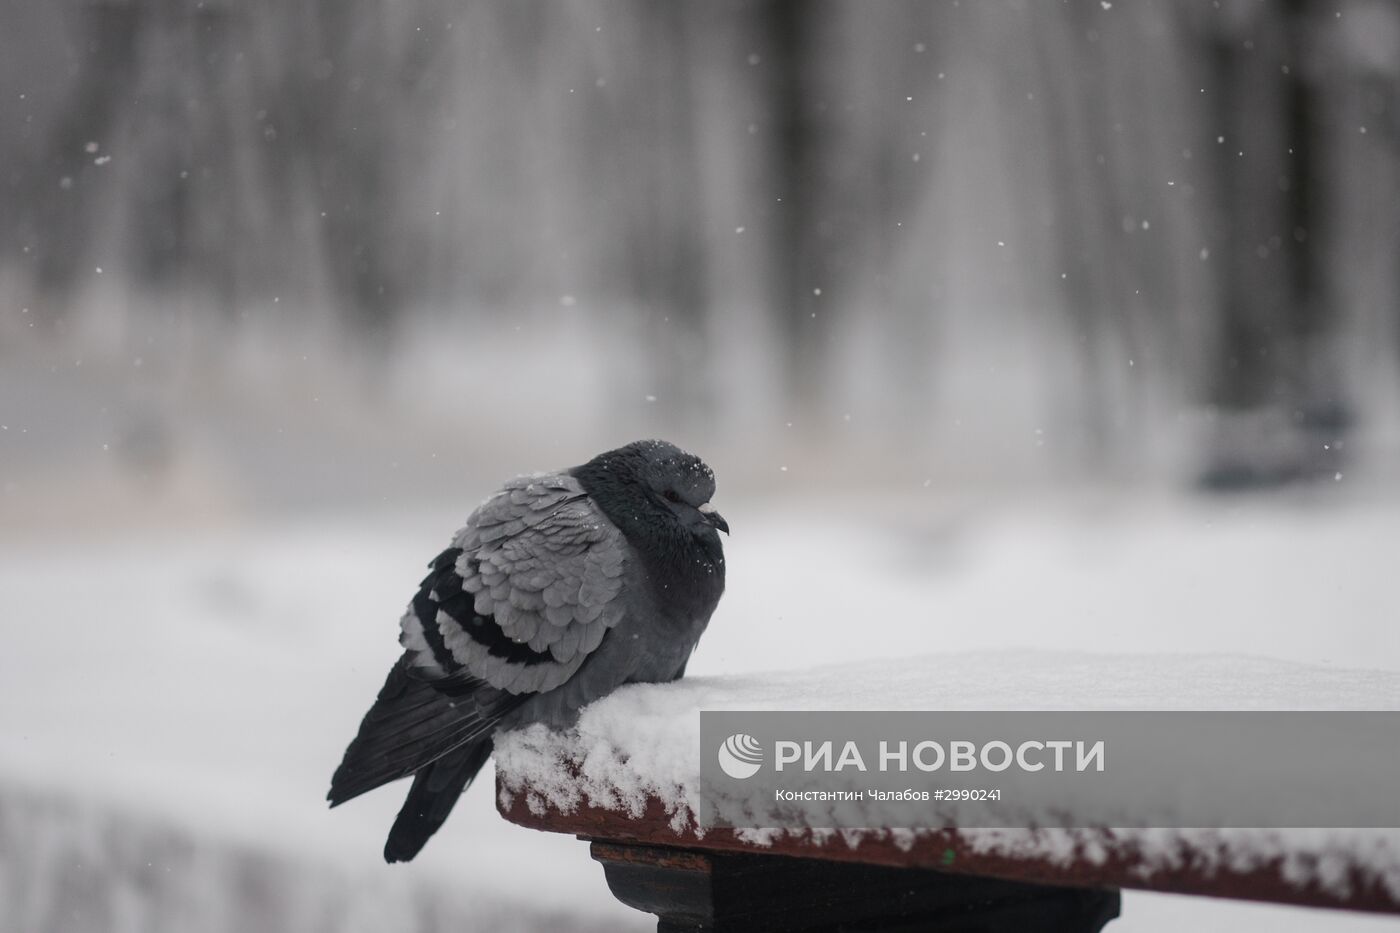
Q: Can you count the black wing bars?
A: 2